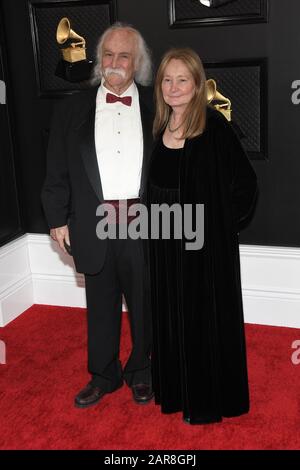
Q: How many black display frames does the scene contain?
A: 3